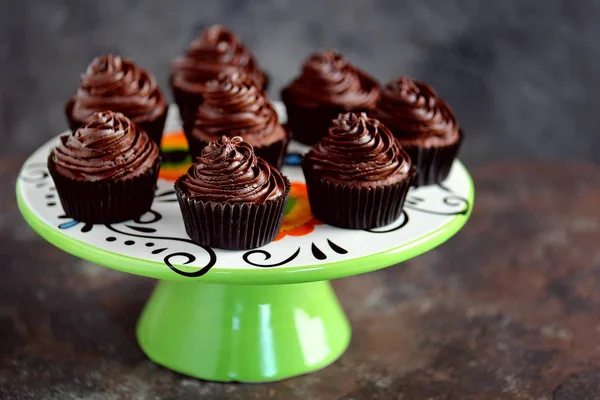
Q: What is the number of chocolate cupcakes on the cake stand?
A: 8